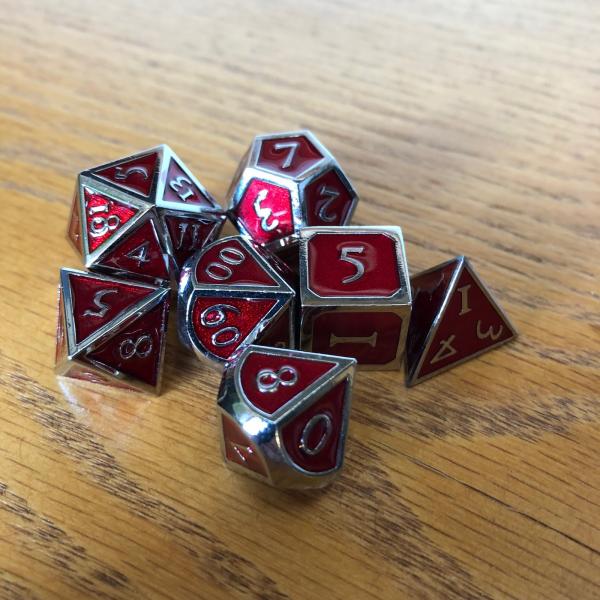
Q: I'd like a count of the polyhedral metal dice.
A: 7